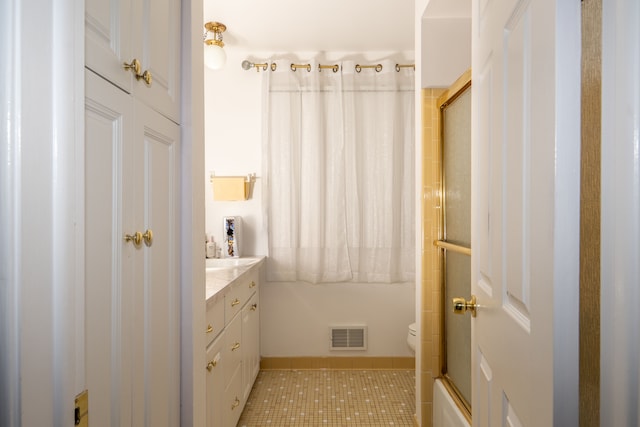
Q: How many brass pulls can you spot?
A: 11